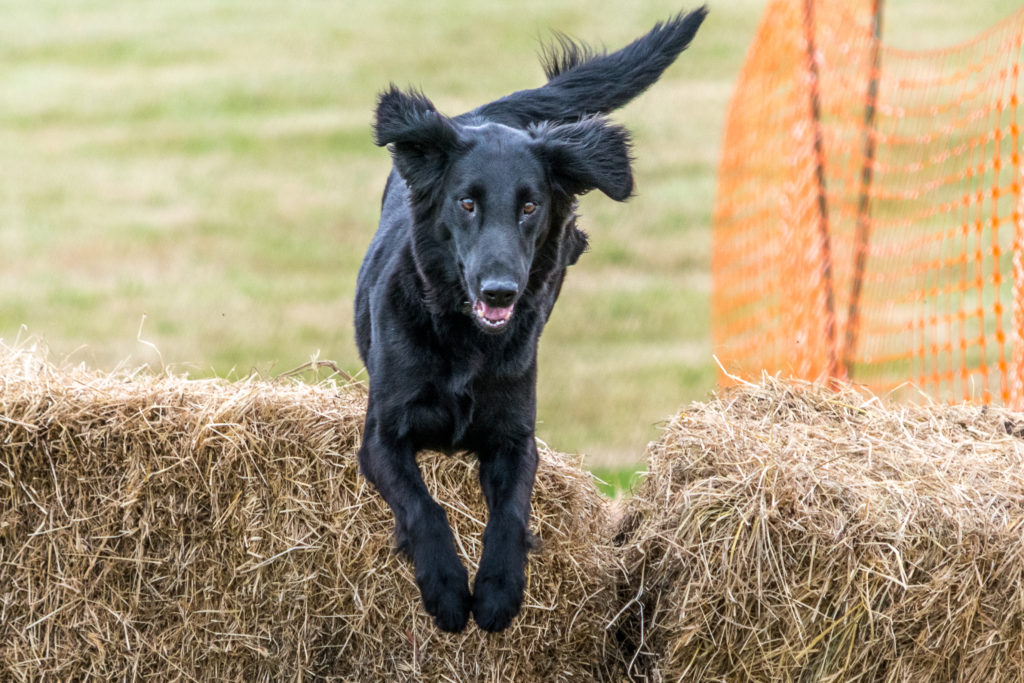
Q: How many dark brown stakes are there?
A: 2